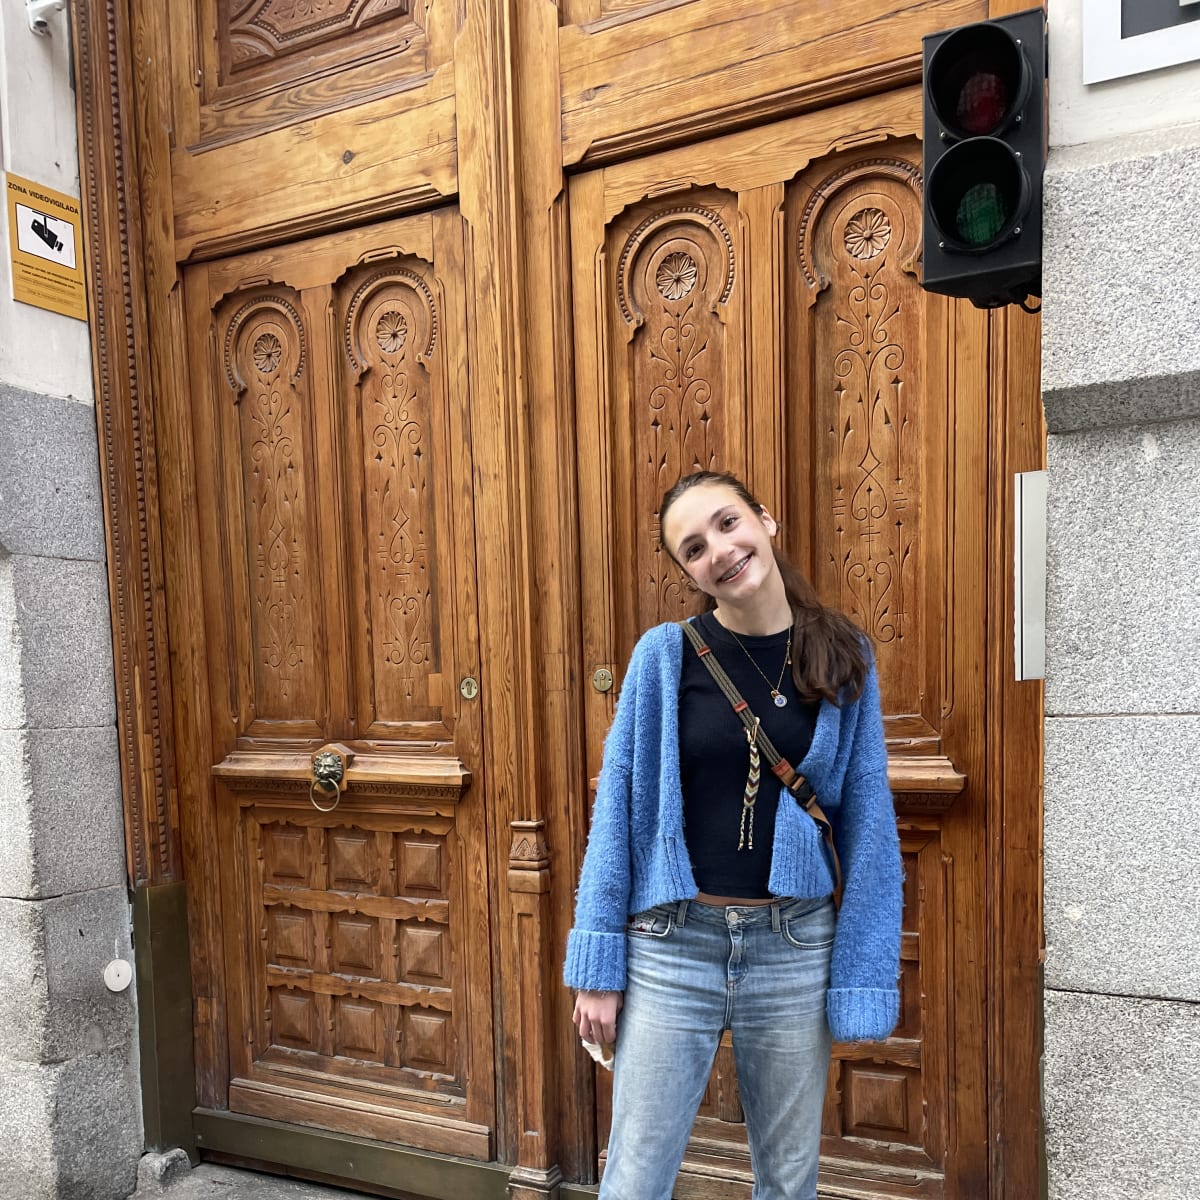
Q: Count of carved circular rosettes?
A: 4